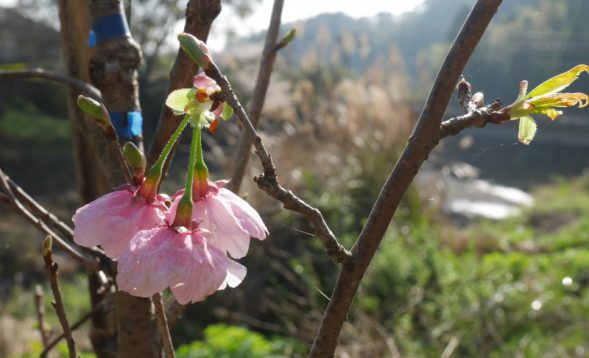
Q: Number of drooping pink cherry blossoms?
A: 3